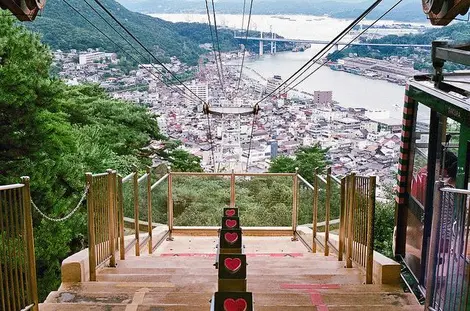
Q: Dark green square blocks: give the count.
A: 5